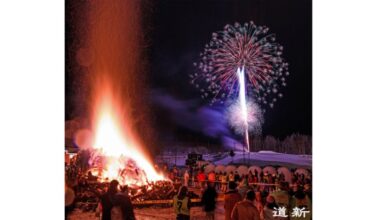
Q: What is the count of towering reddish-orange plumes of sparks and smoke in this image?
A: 1